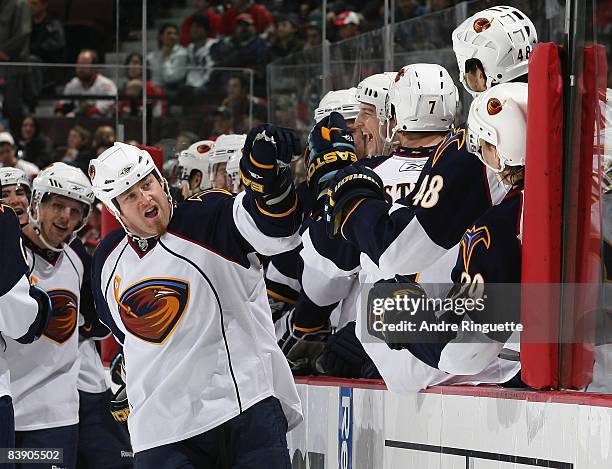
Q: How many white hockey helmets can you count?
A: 11